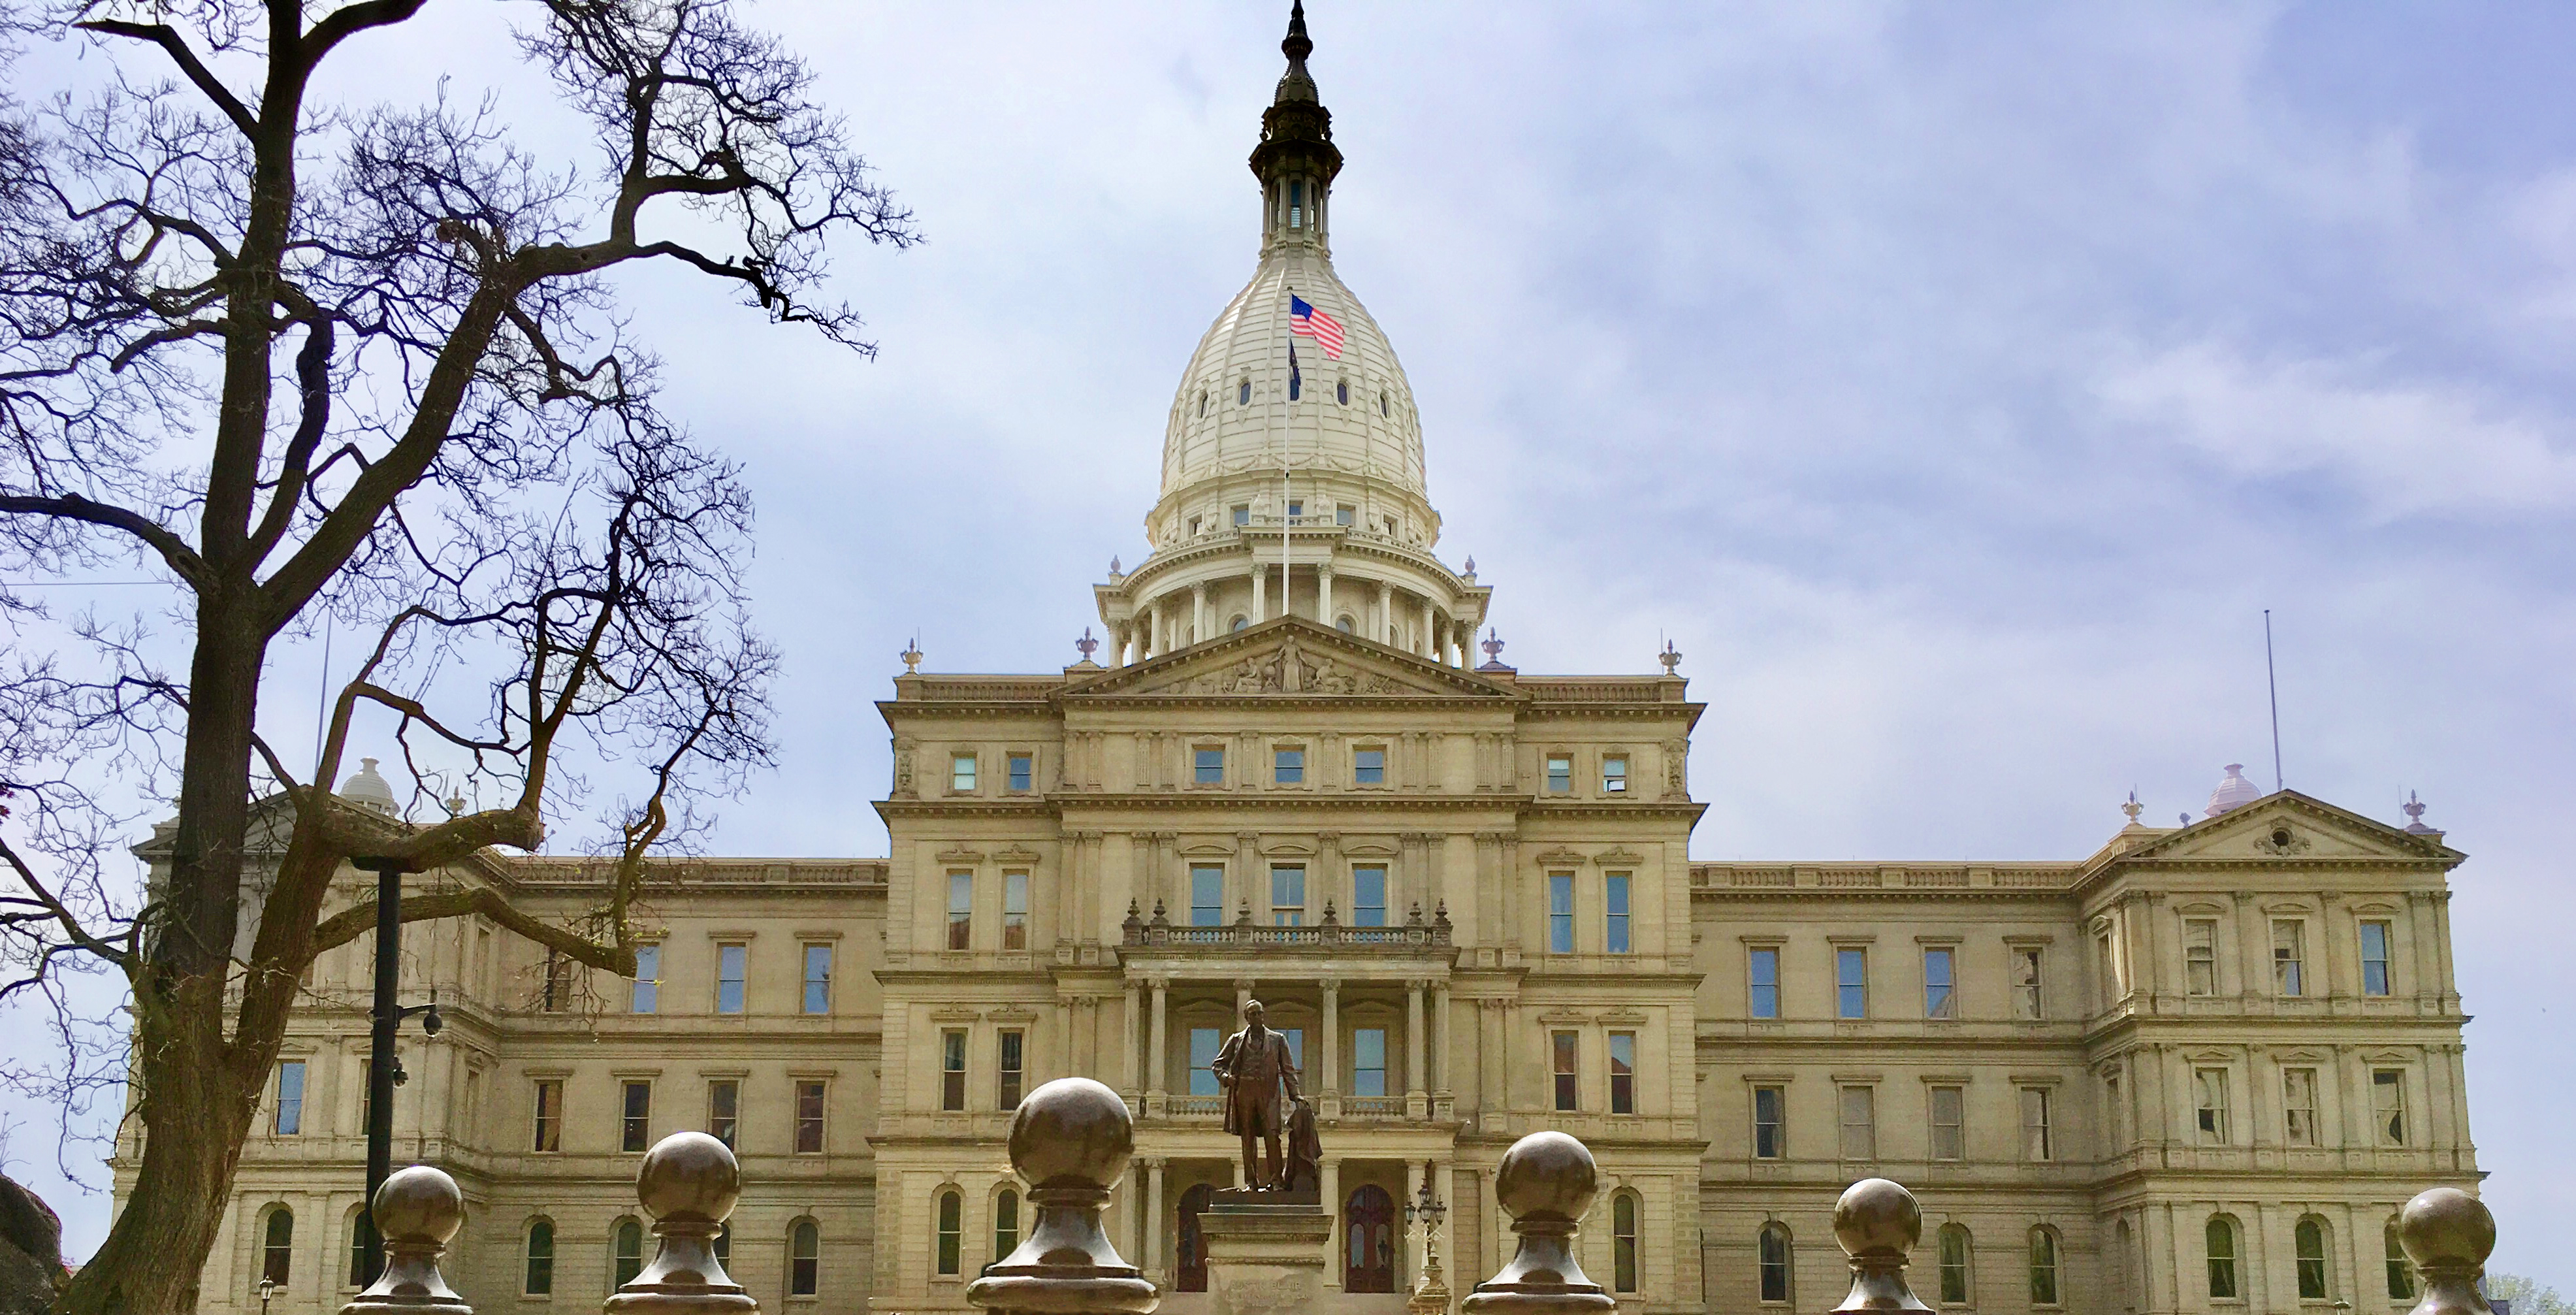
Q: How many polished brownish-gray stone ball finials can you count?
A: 6